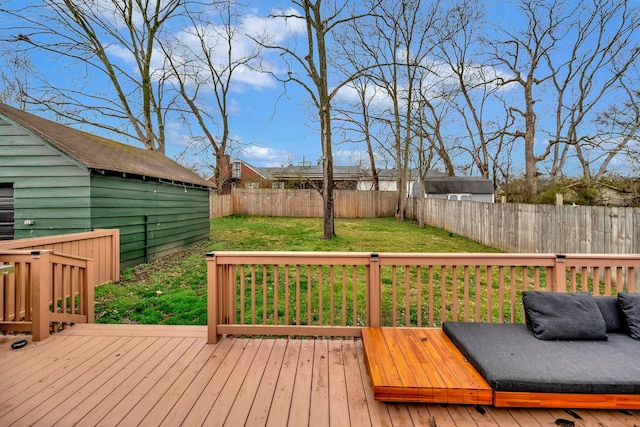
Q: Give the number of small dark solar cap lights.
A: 4